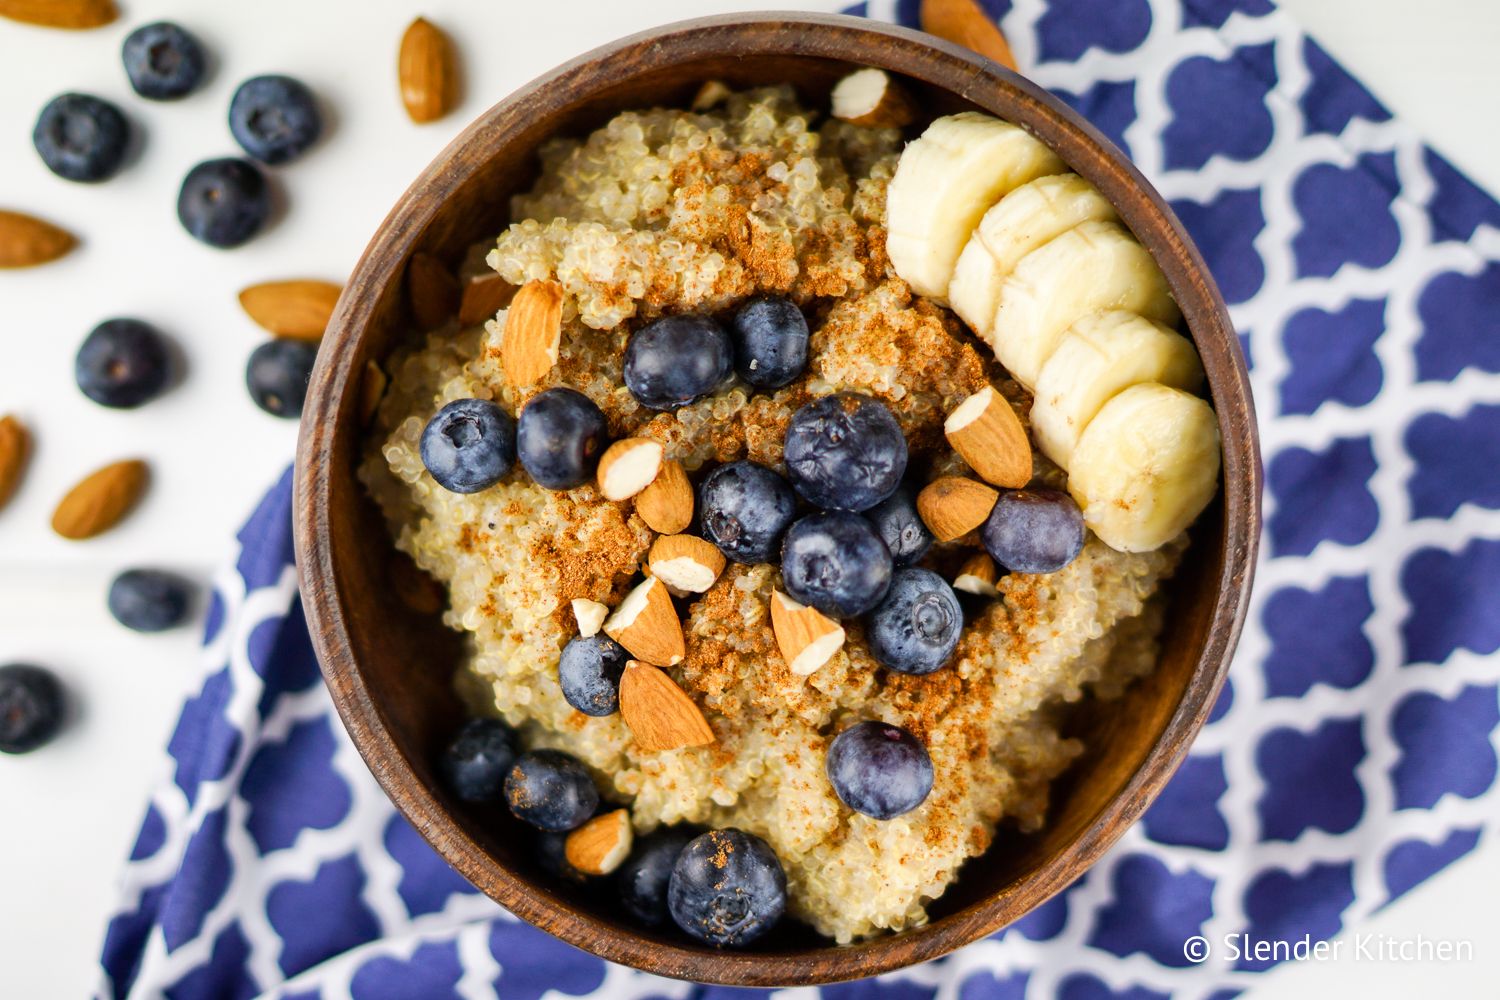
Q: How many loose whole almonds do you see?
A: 7